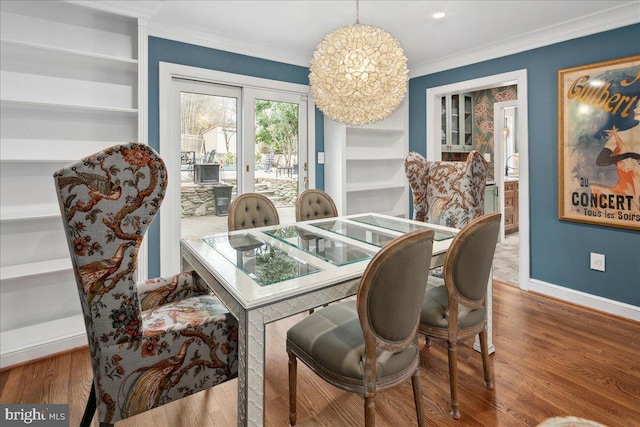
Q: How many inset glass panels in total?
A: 4